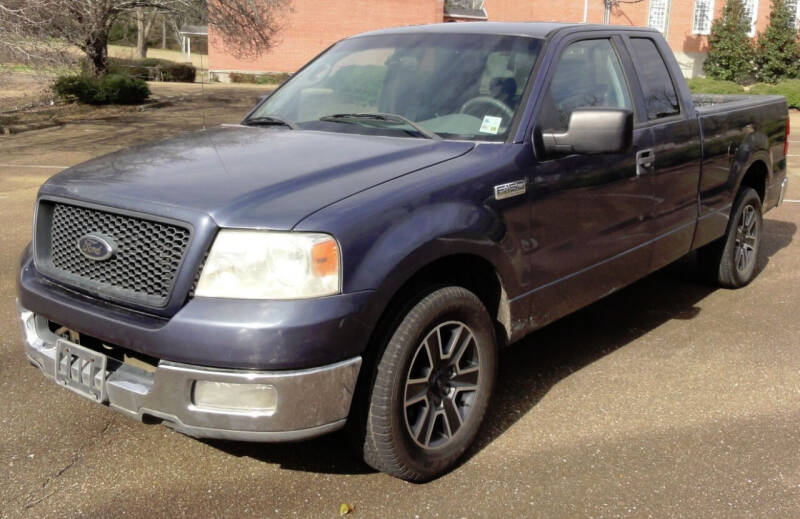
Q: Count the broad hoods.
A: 1